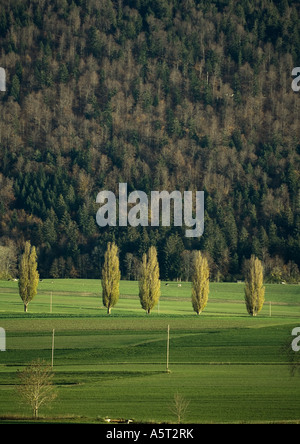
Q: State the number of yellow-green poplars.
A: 5